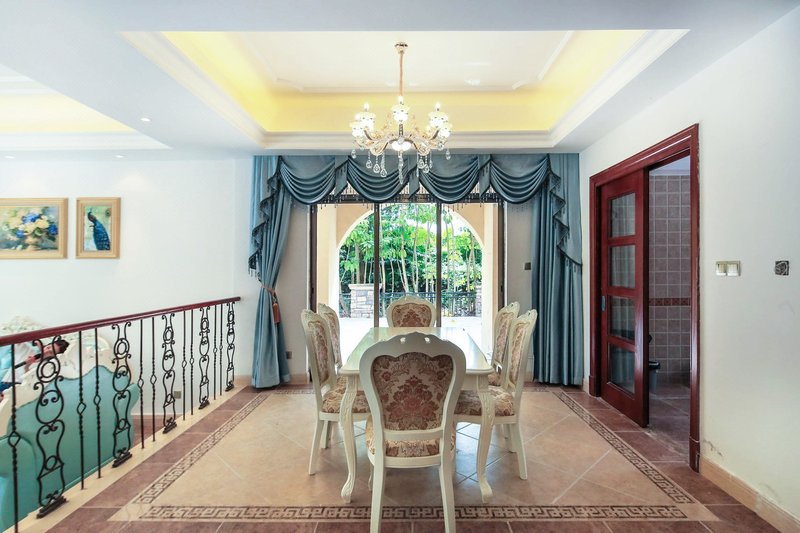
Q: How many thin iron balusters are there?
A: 9